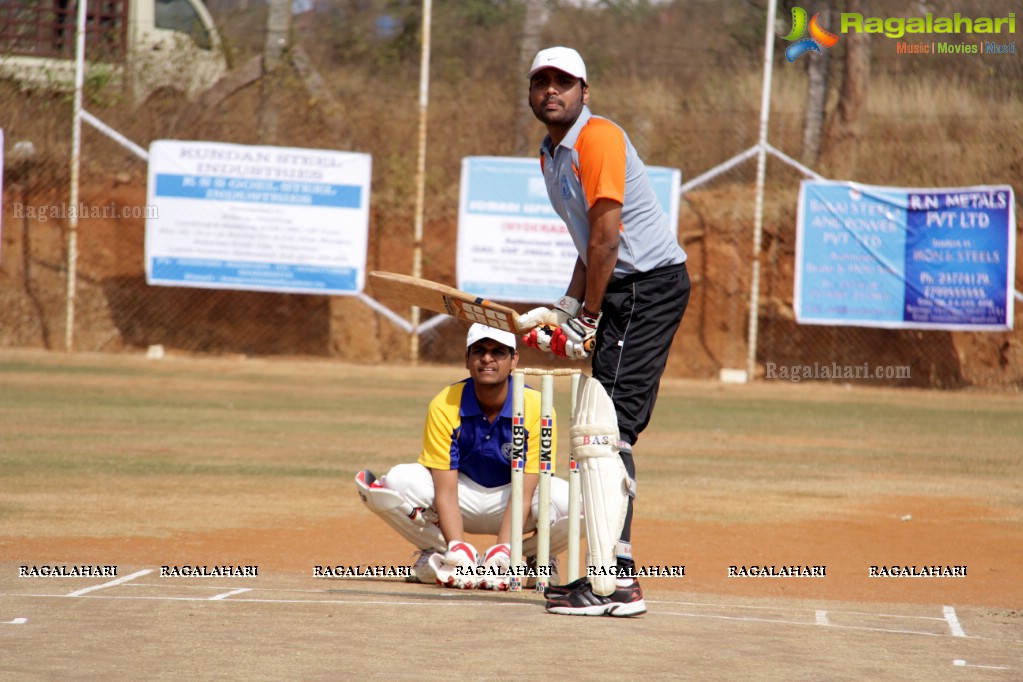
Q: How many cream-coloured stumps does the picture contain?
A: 3